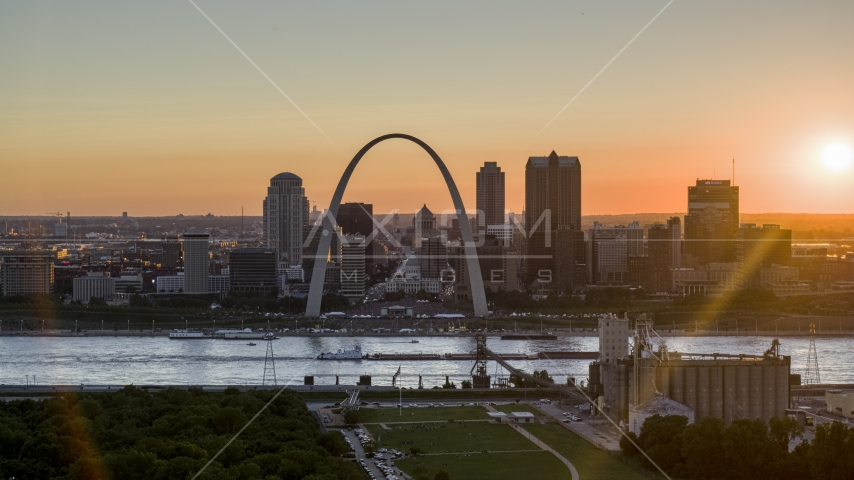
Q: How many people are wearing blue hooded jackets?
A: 0